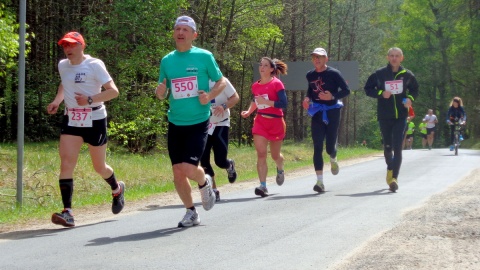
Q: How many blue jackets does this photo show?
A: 1